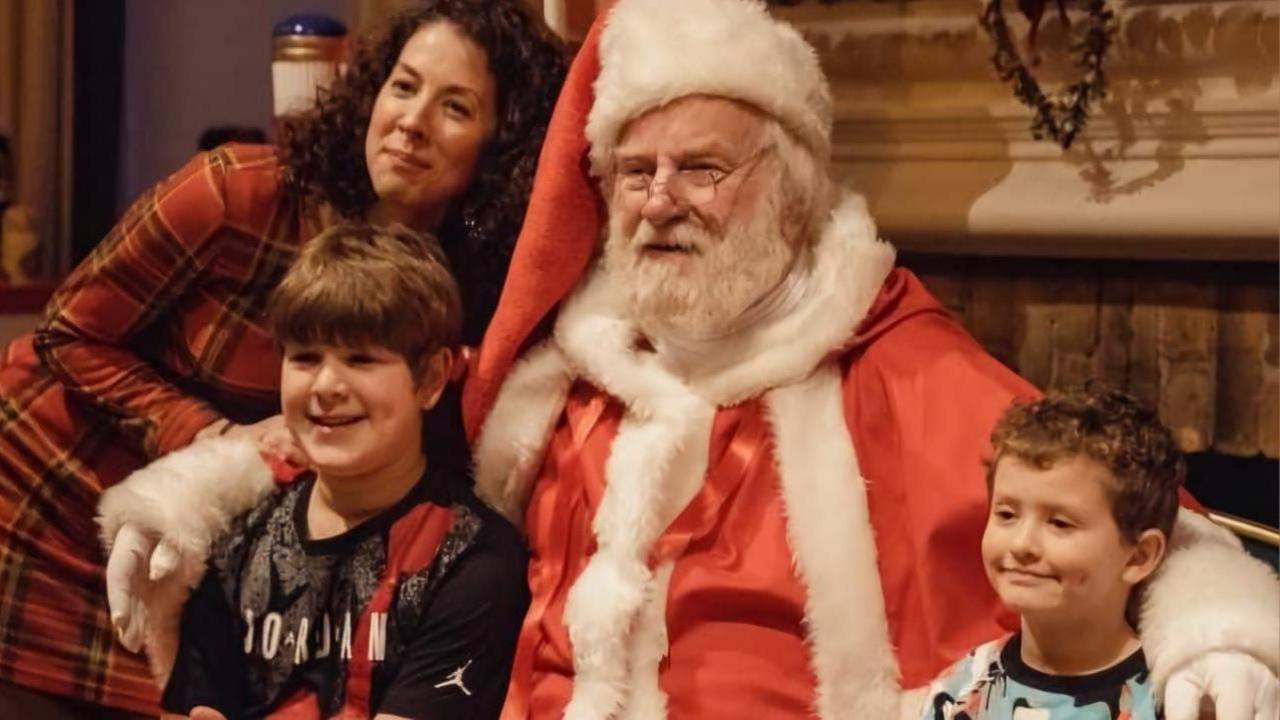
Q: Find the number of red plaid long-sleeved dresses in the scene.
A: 1